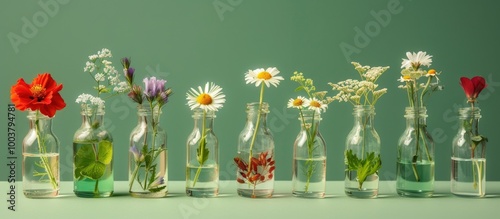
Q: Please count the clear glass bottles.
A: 9